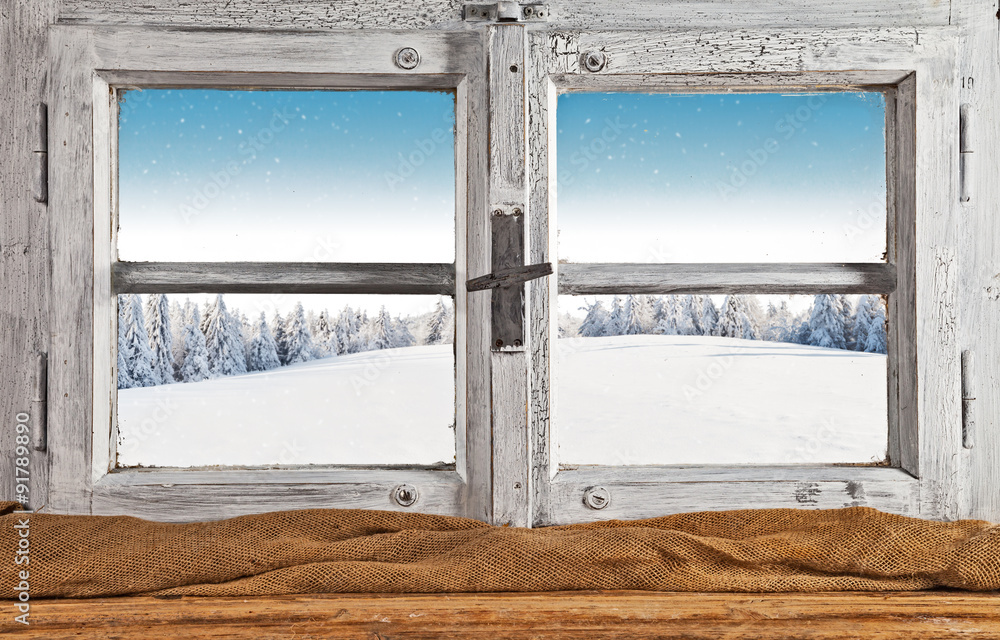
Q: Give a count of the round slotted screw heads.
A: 4